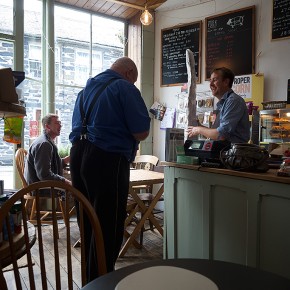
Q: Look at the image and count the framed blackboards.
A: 3